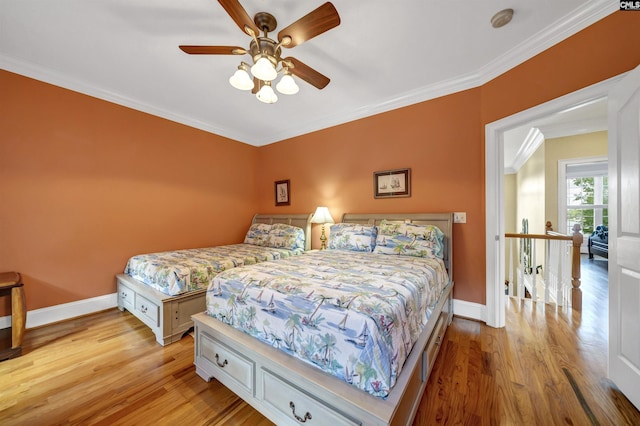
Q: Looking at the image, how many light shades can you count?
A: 5